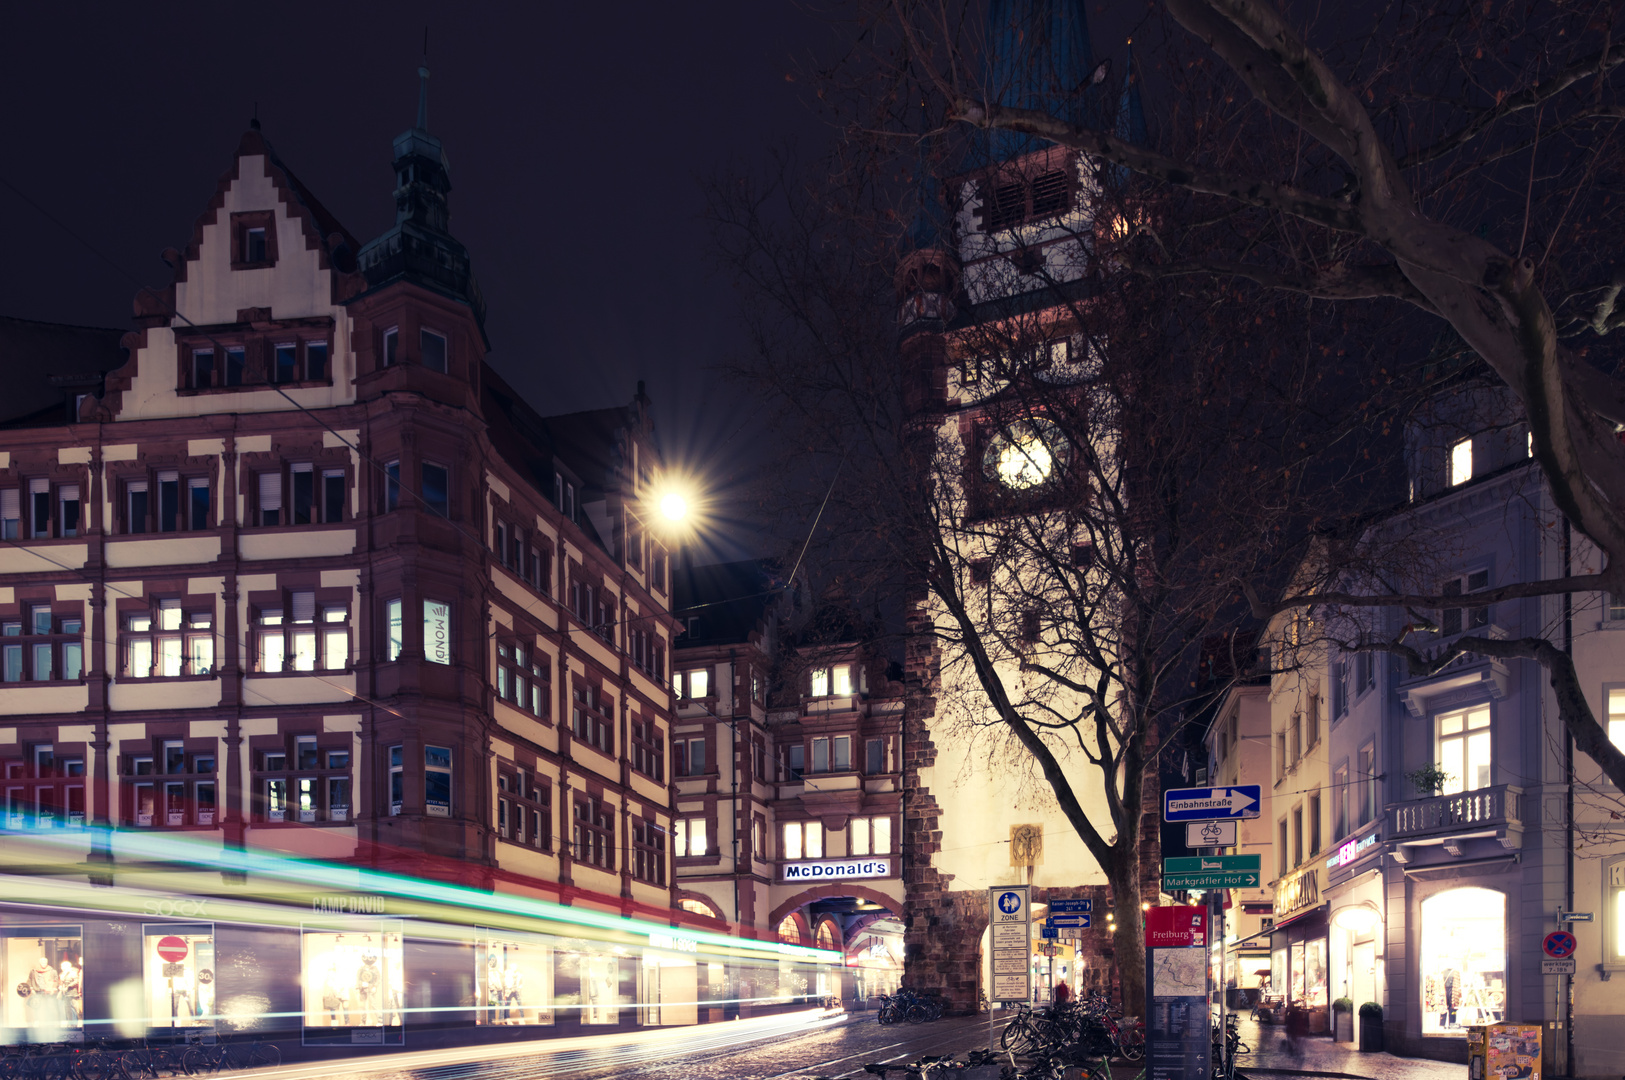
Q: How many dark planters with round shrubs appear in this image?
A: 2